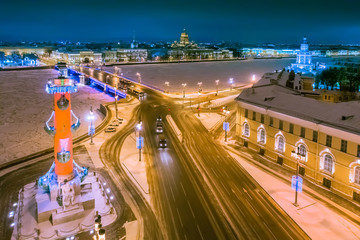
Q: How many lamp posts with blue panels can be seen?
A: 4